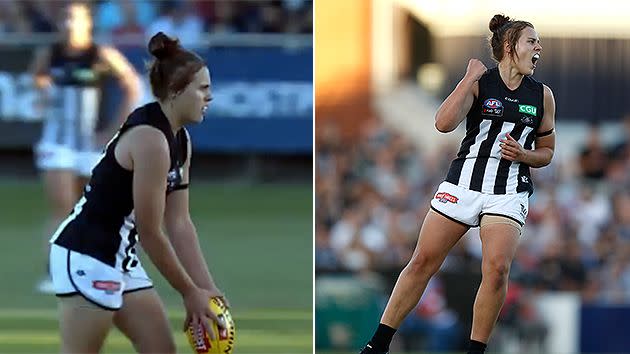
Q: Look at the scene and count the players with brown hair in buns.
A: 2